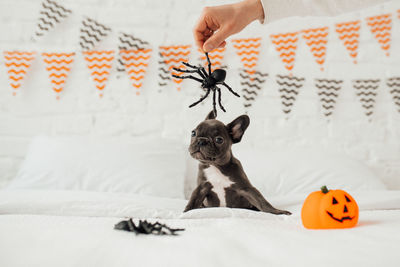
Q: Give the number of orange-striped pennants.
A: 11